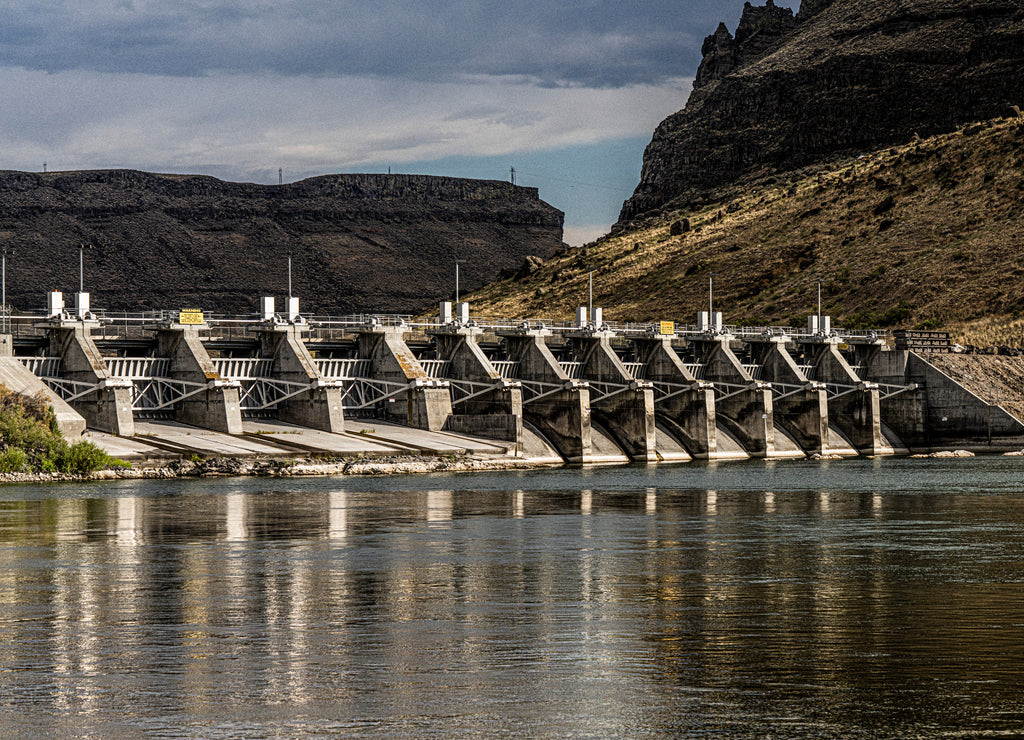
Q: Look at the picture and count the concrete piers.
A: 11